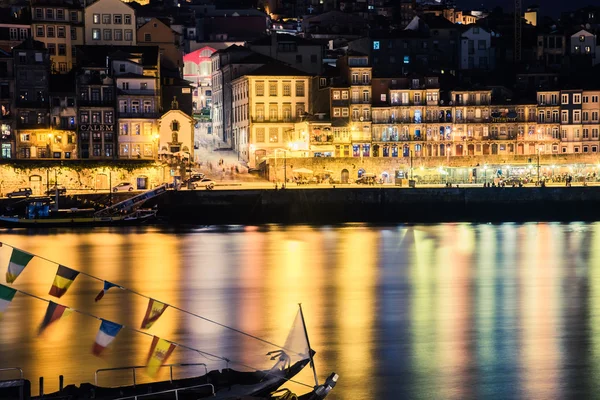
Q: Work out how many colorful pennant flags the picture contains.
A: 8